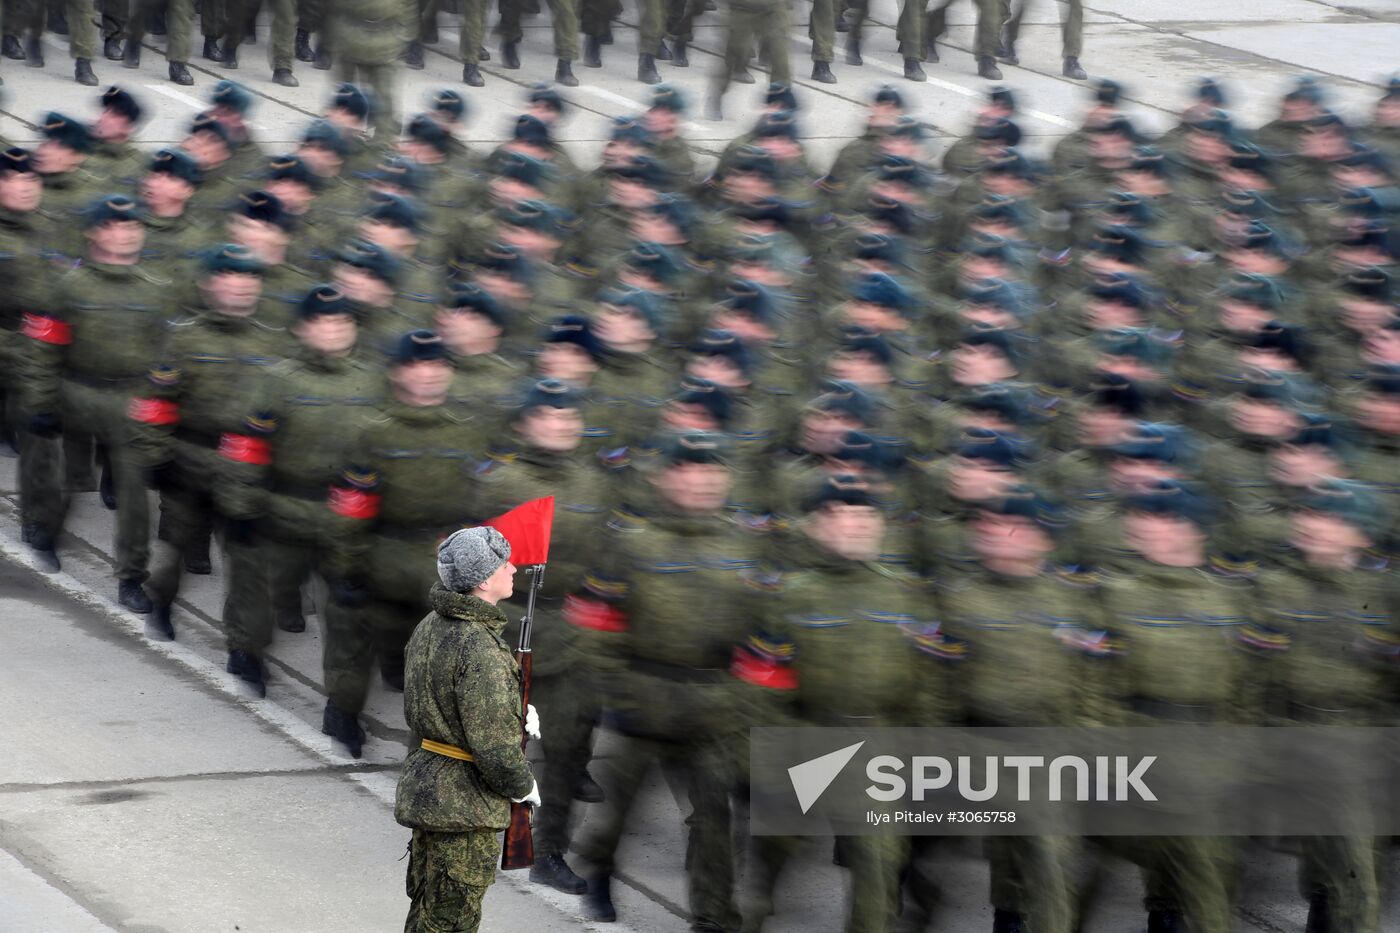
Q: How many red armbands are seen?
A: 6